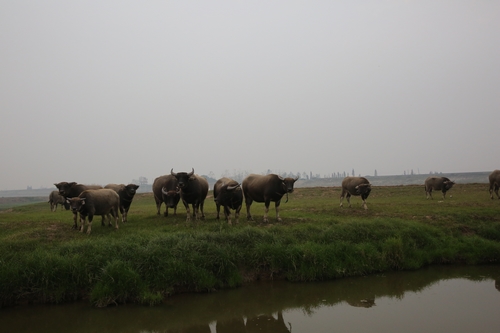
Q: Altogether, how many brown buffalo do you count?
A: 11